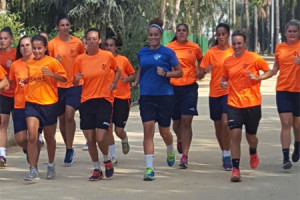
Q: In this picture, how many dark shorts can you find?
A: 11